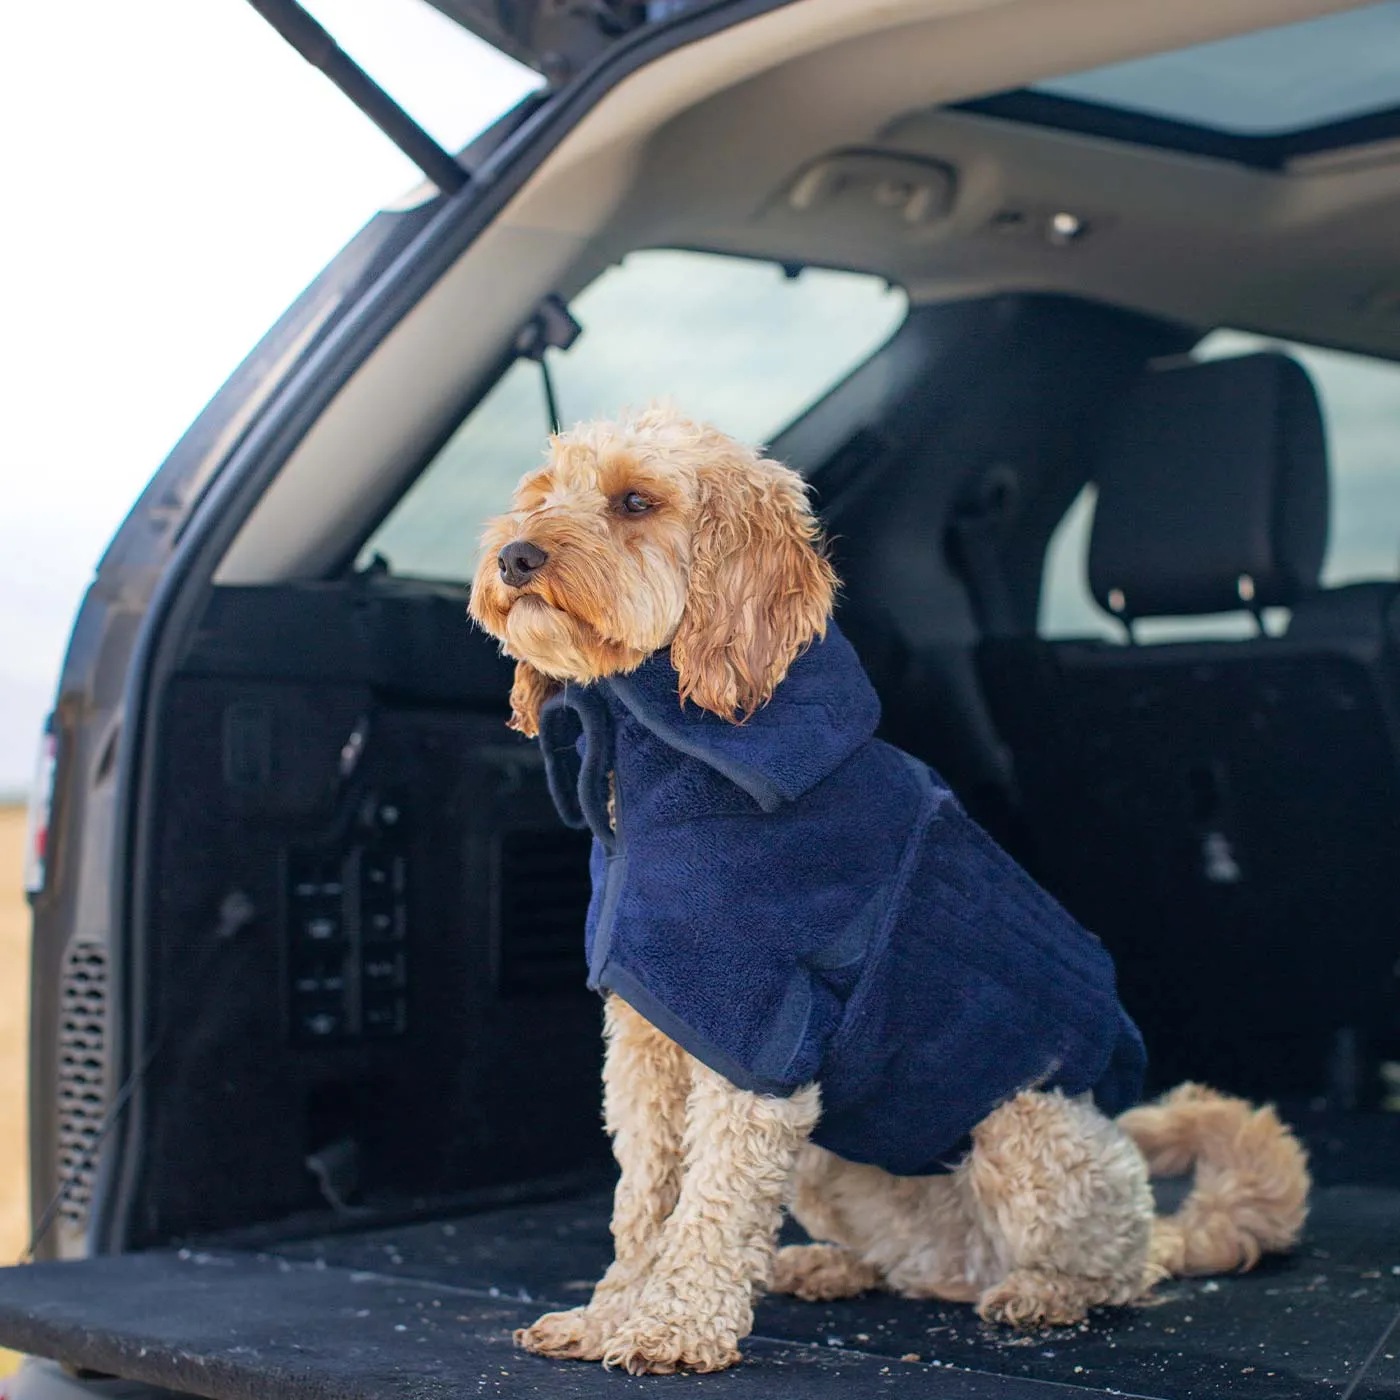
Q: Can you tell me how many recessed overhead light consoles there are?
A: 1